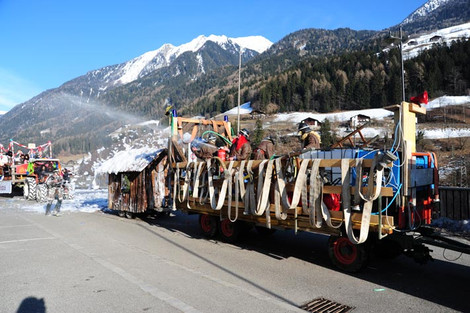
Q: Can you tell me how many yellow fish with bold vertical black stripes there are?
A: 0